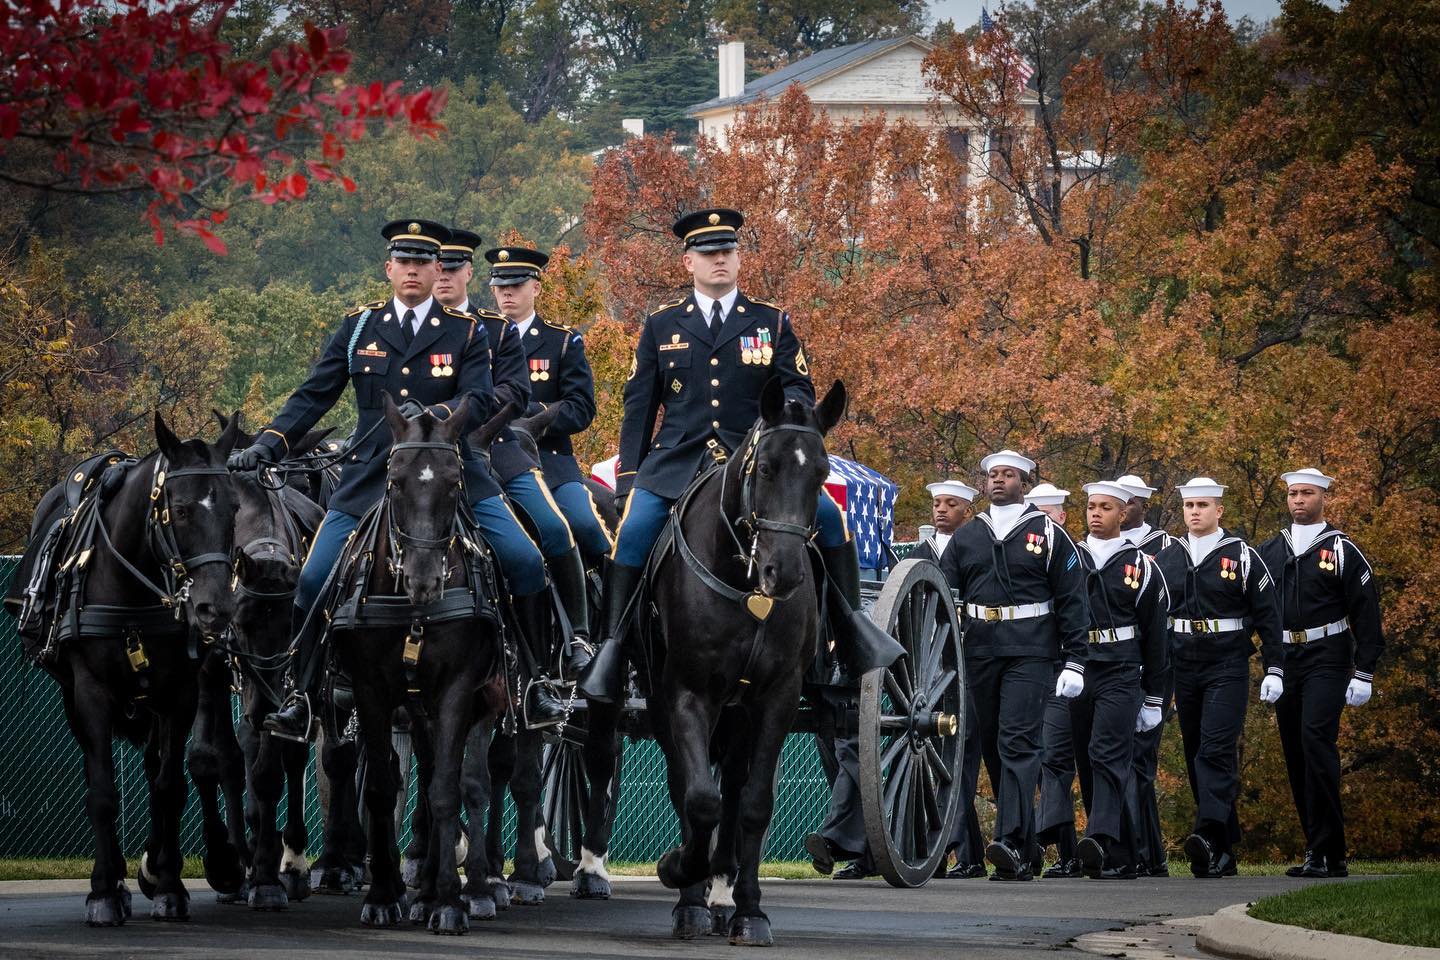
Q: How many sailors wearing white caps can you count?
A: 7